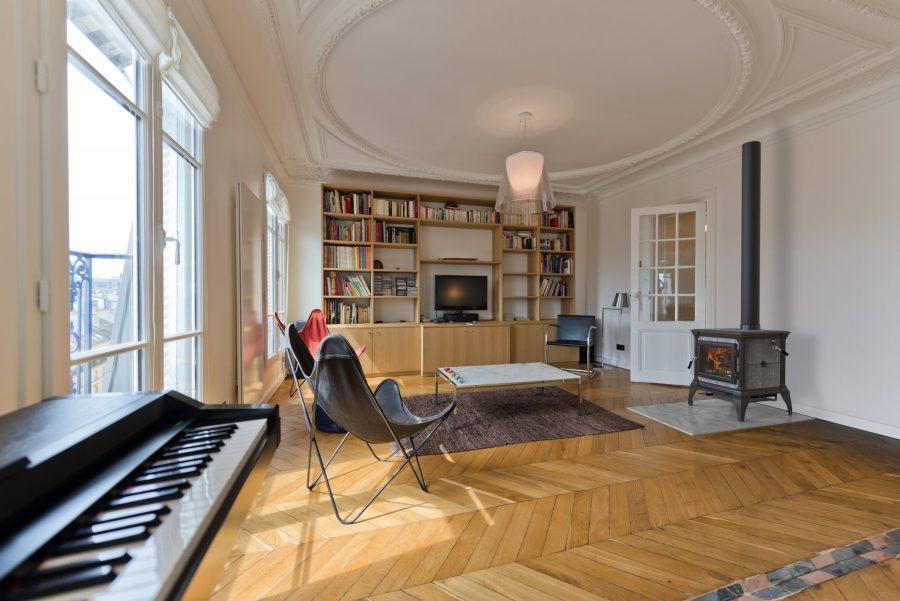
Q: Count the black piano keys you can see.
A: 15